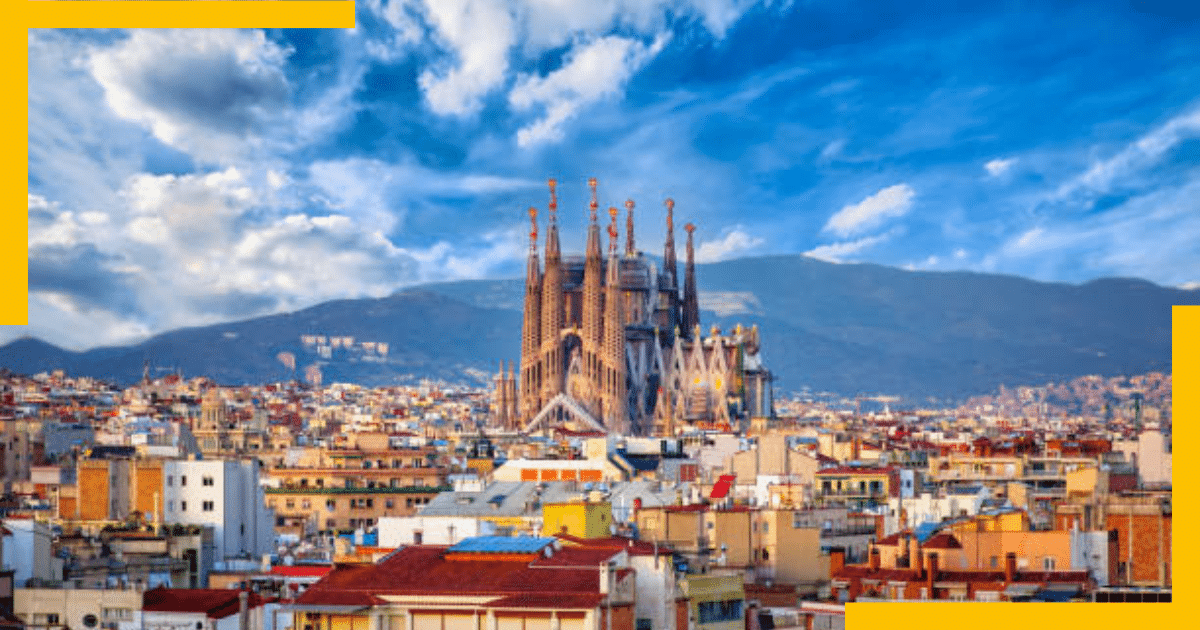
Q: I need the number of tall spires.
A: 7